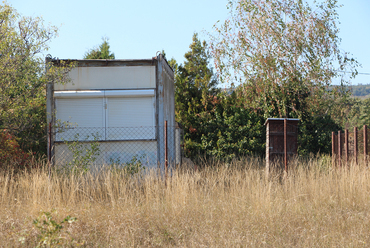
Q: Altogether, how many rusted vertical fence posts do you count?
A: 8